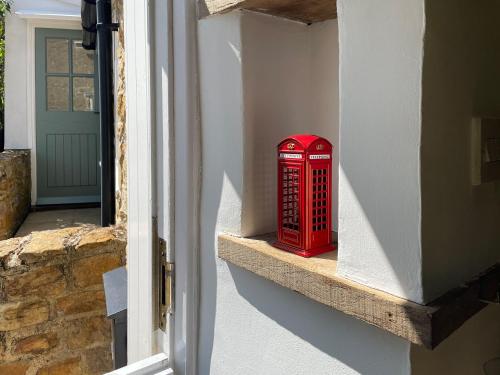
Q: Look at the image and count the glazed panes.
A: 4